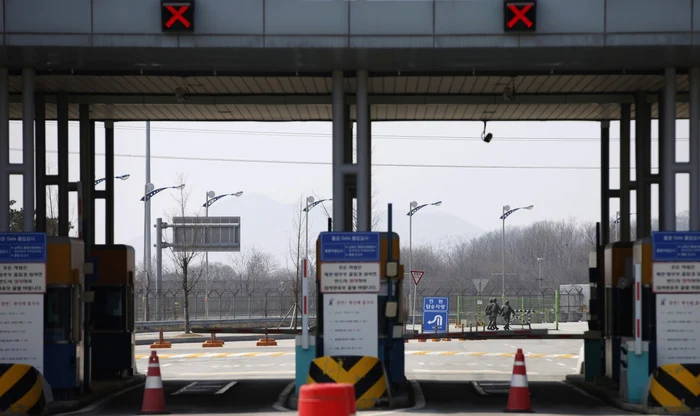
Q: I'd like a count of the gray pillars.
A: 6